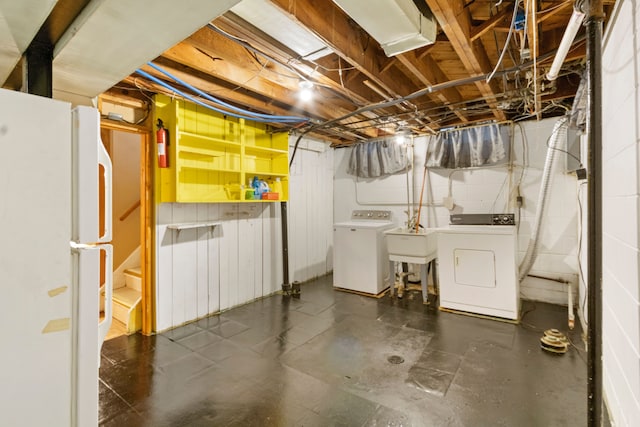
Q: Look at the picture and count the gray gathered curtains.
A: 2